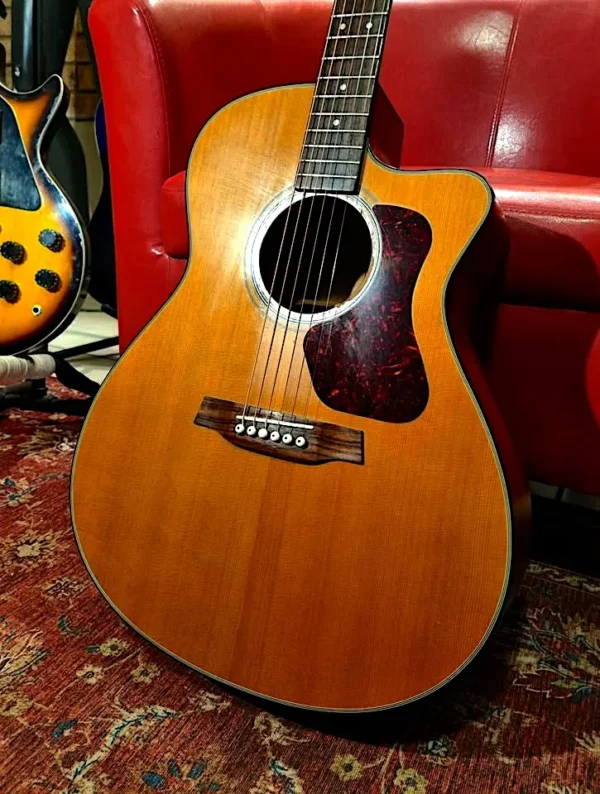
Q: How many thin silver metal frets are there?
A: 10